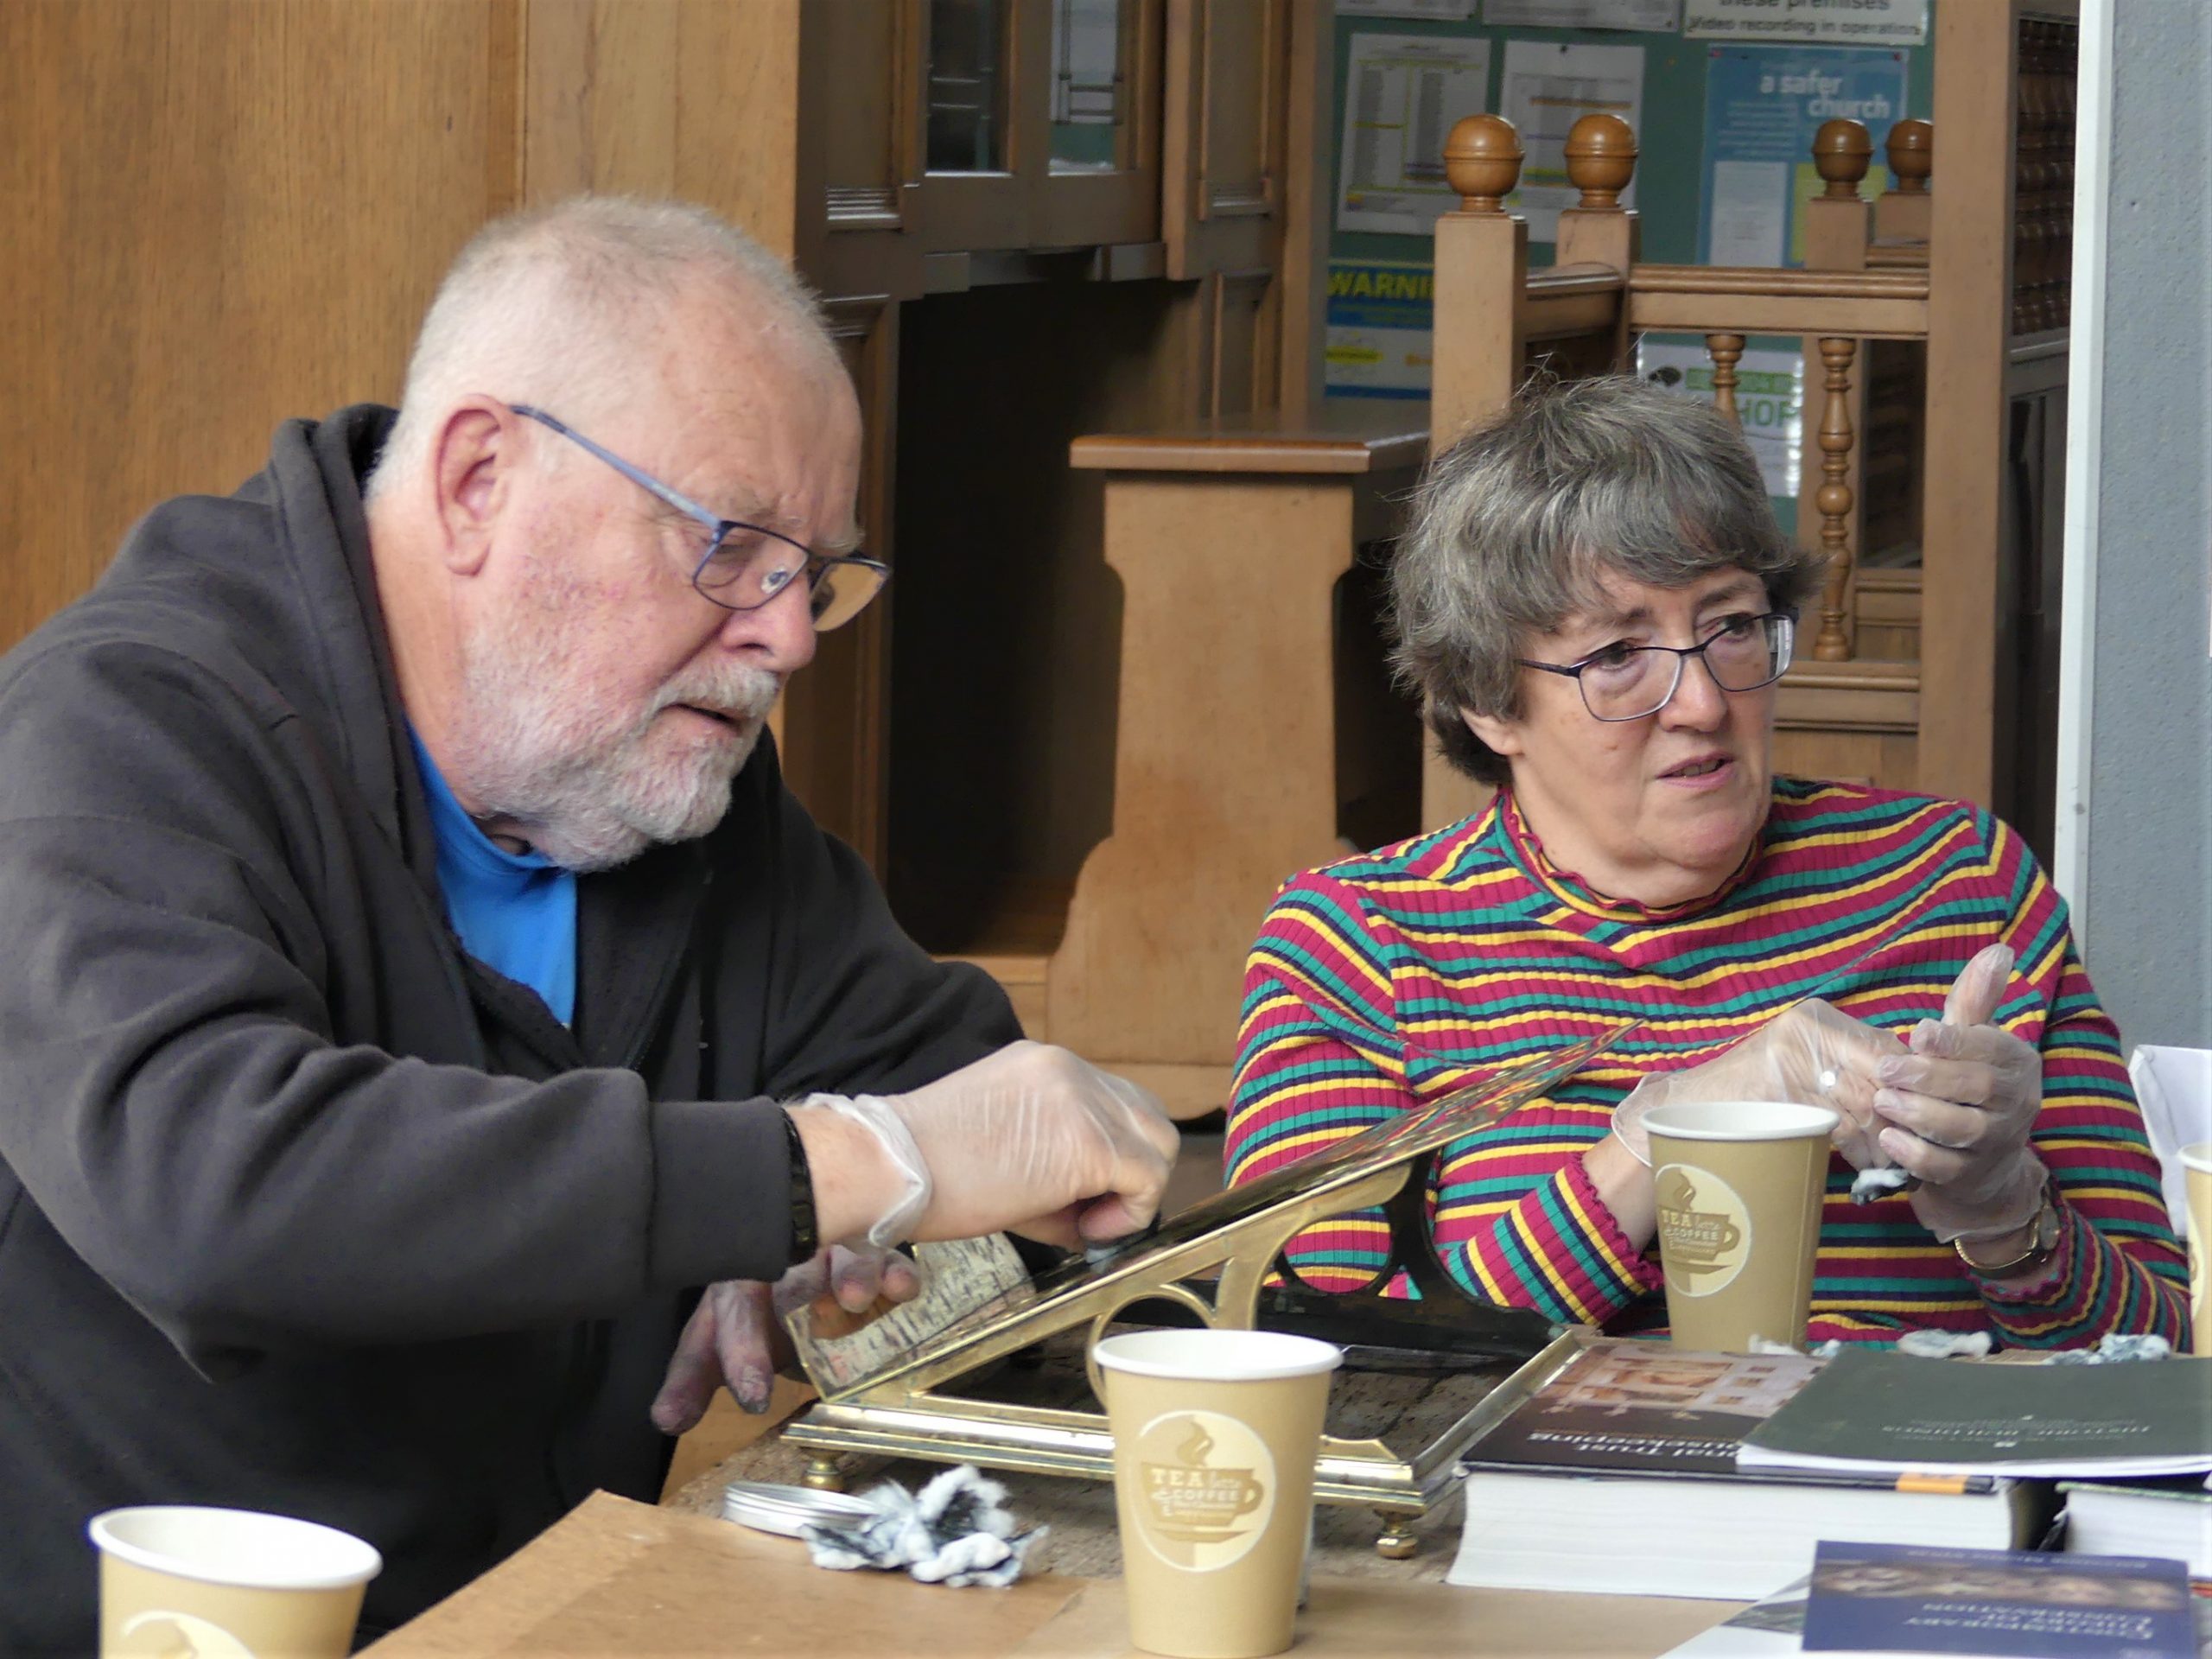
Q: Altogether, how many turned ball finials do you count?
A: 4